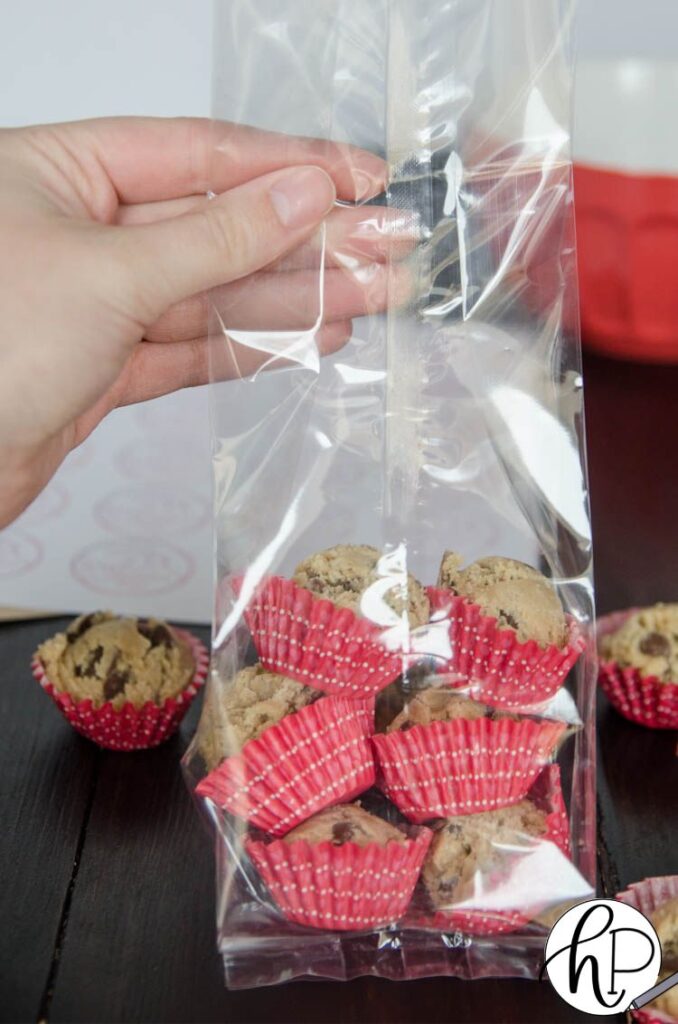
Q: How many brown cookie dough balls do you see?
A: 9